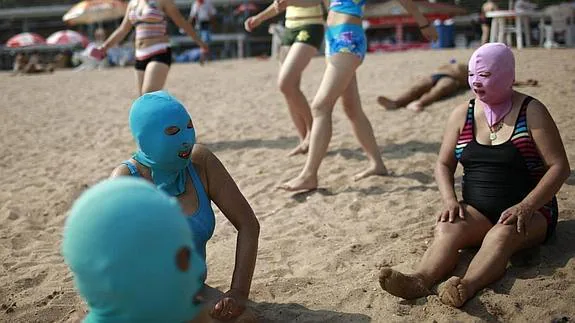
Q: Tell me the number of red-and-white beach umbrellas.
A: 2